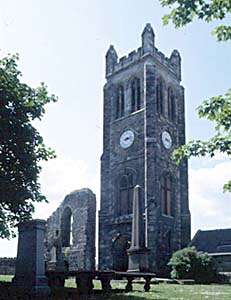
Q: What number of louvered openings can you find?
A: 4